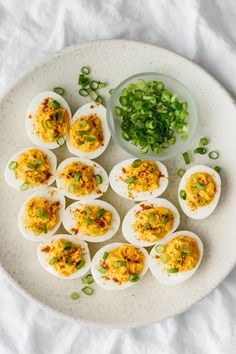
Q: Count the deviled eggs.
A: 12